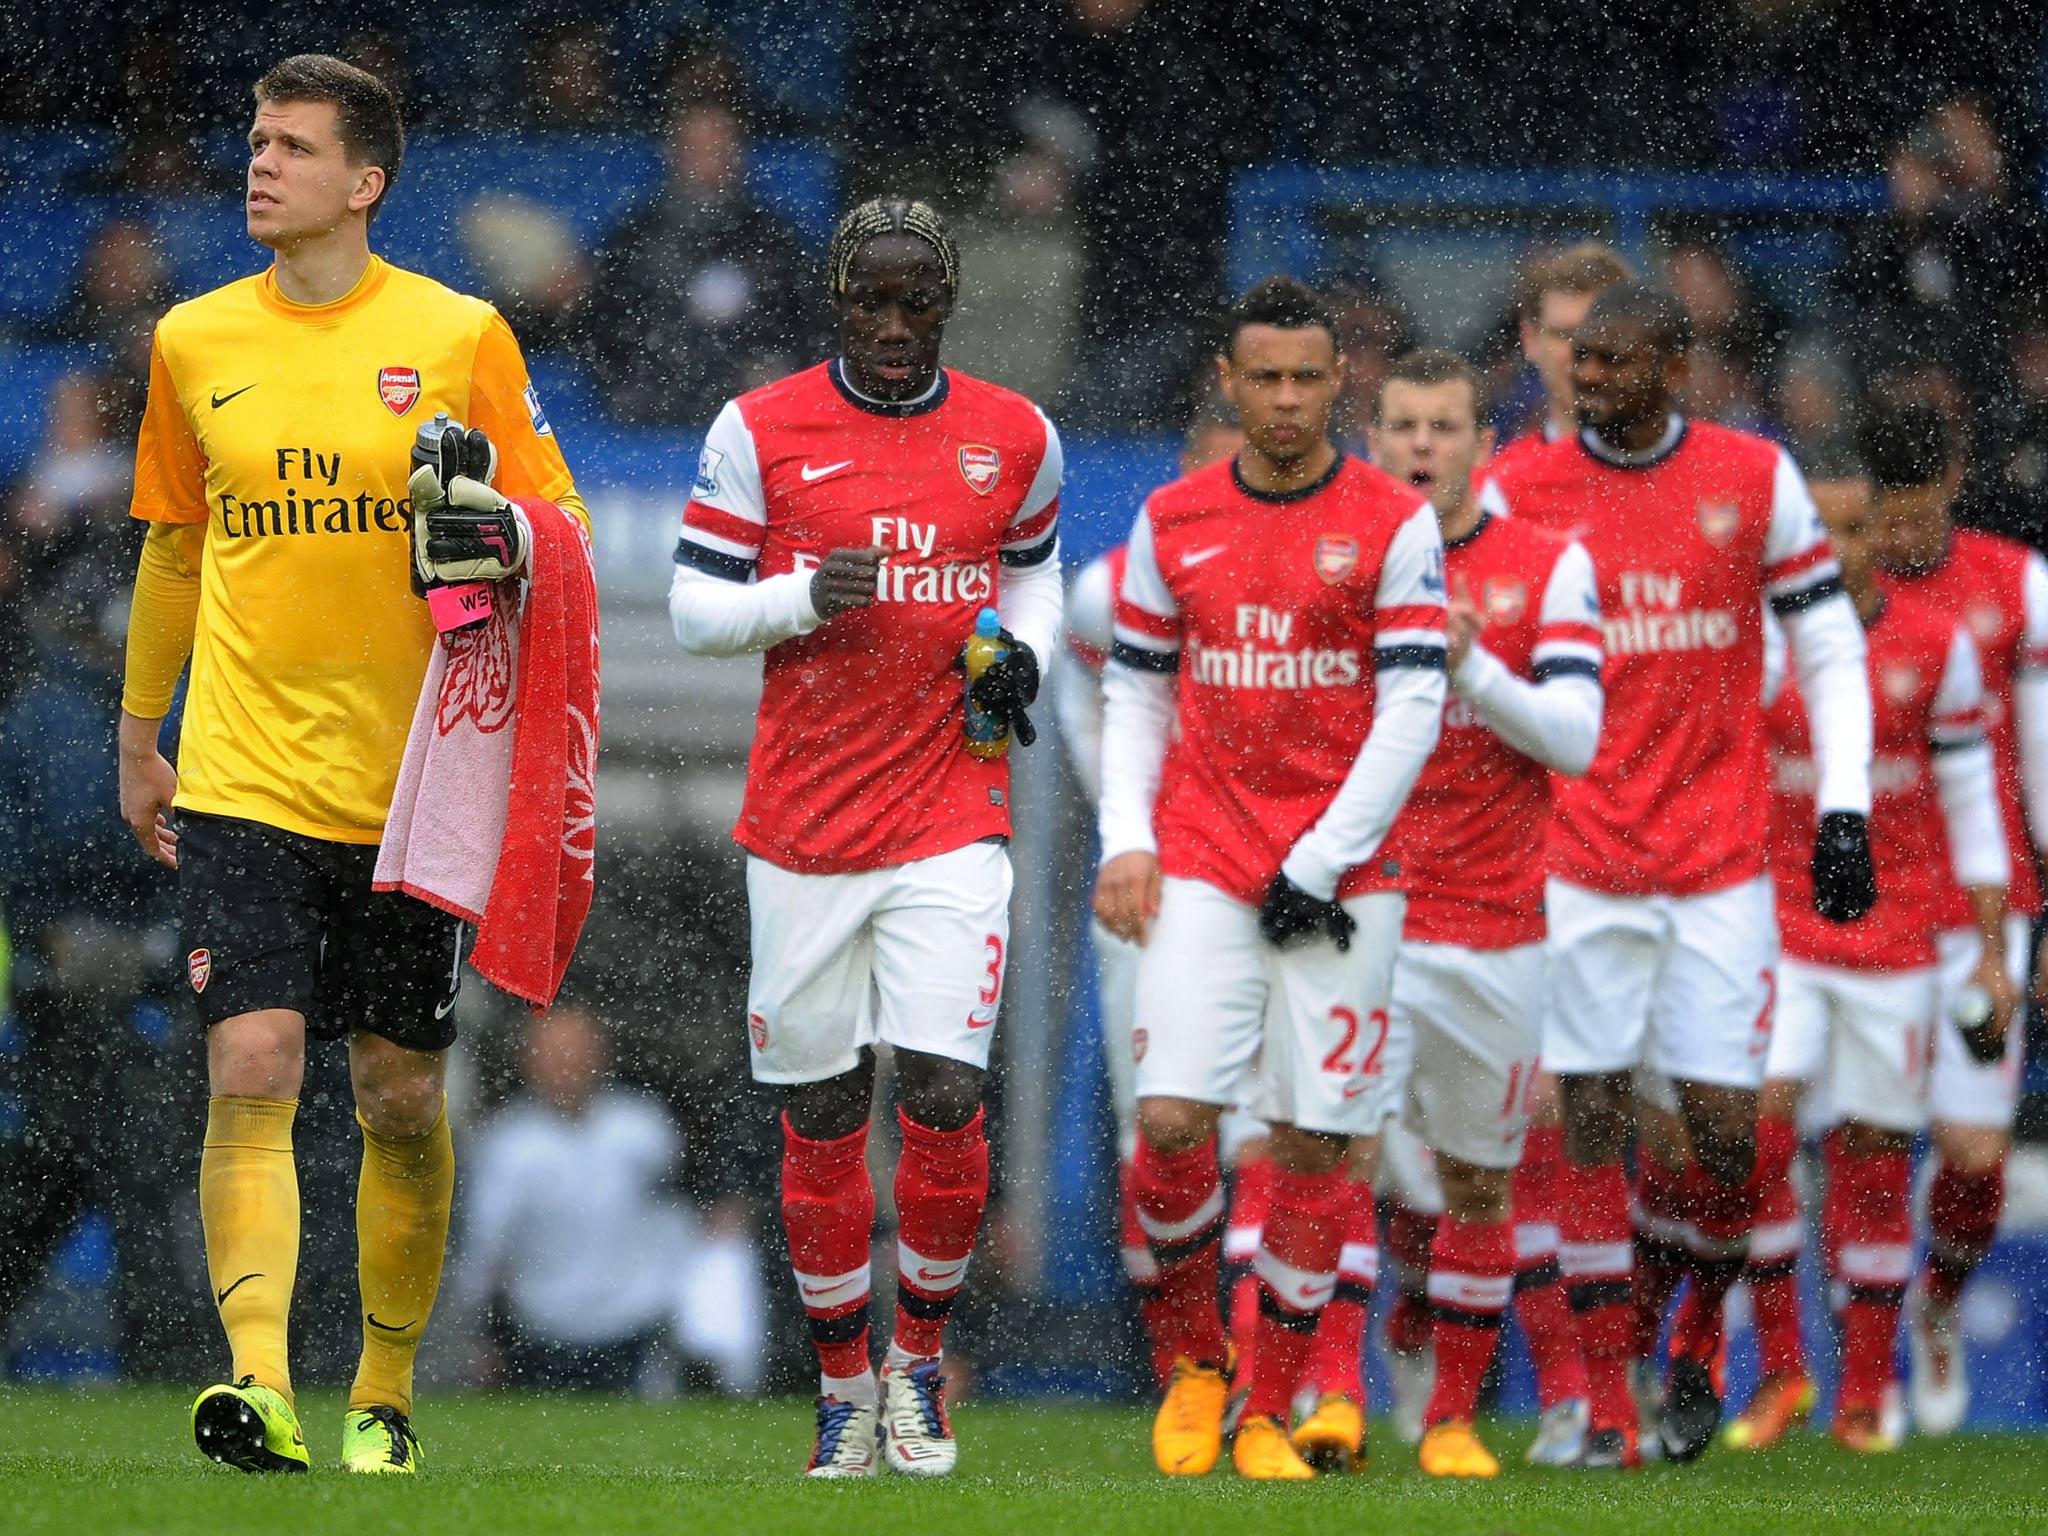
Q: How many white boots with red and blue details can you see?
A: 2